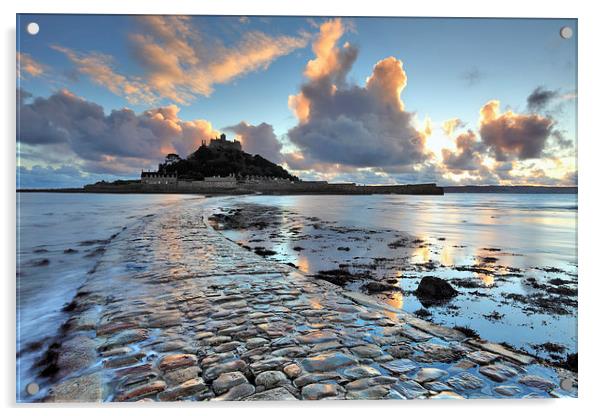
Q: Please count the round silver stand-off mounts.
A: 4